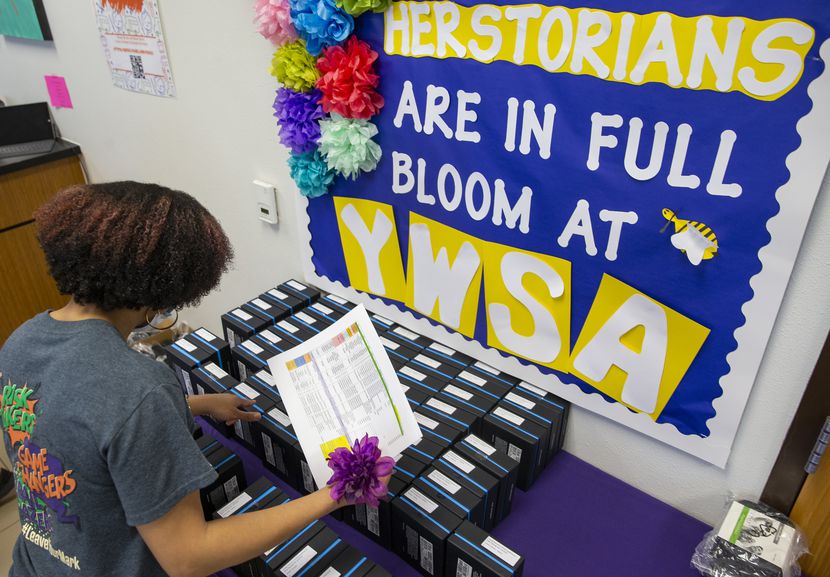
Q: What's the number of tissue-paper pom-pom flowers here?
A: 8